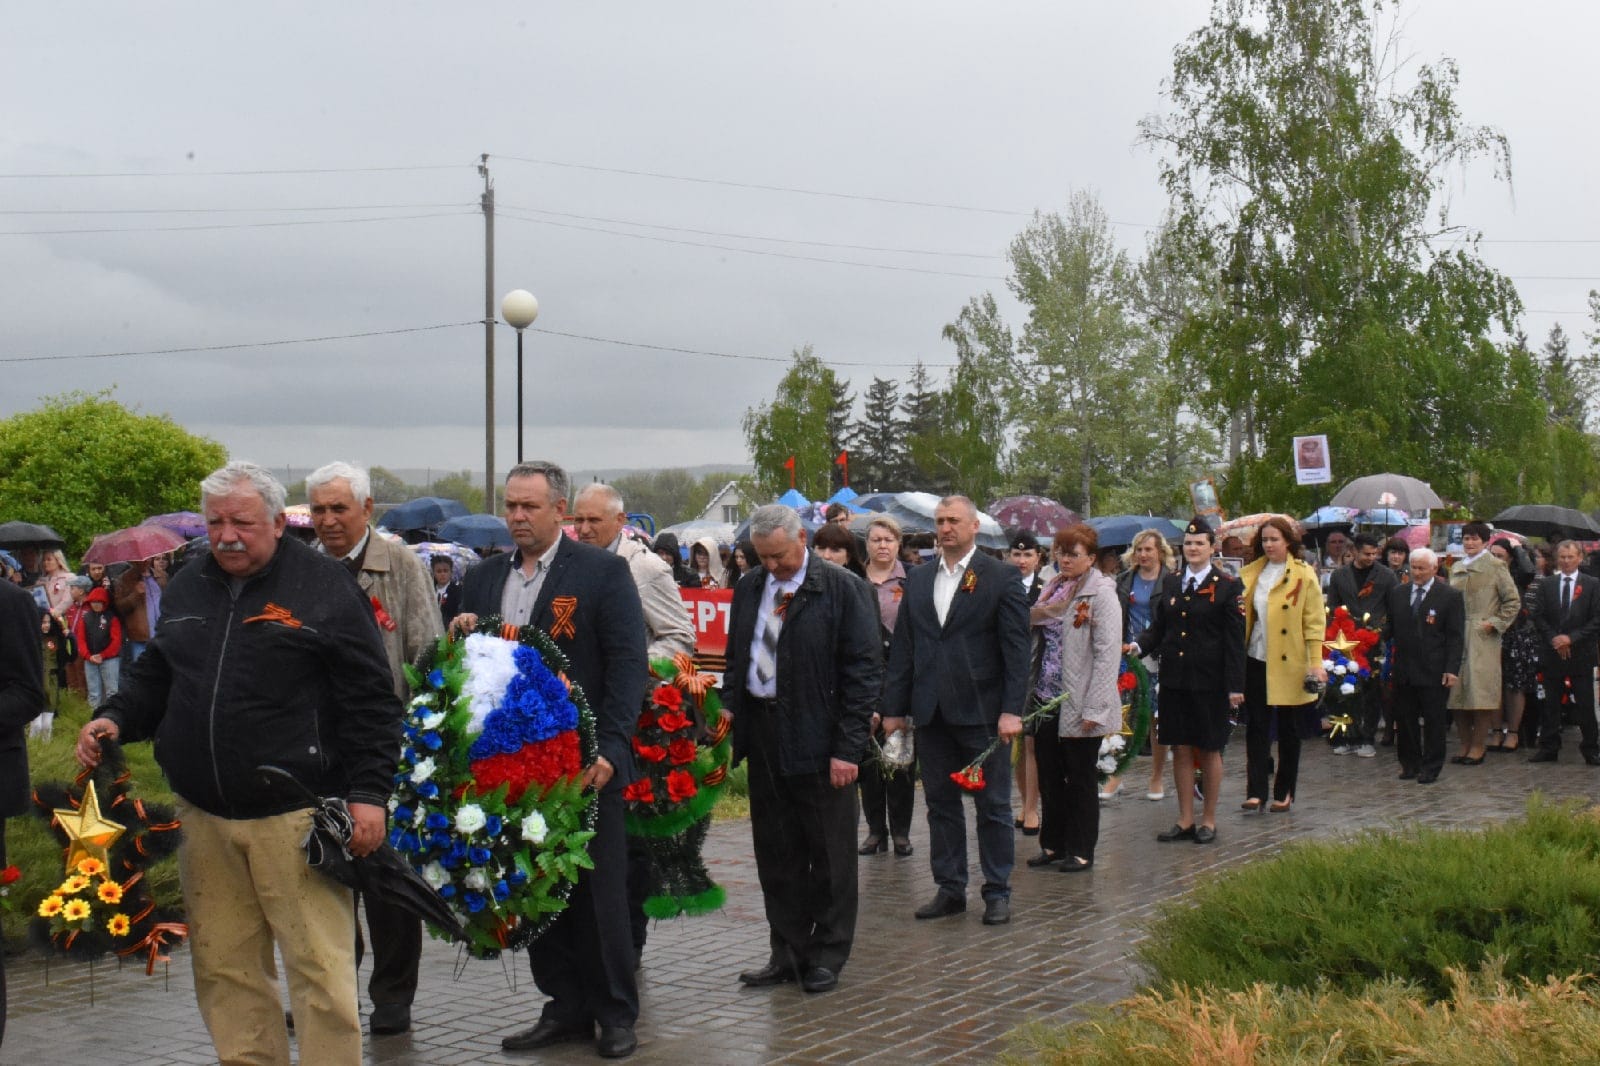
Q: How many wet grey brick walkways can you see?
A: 1